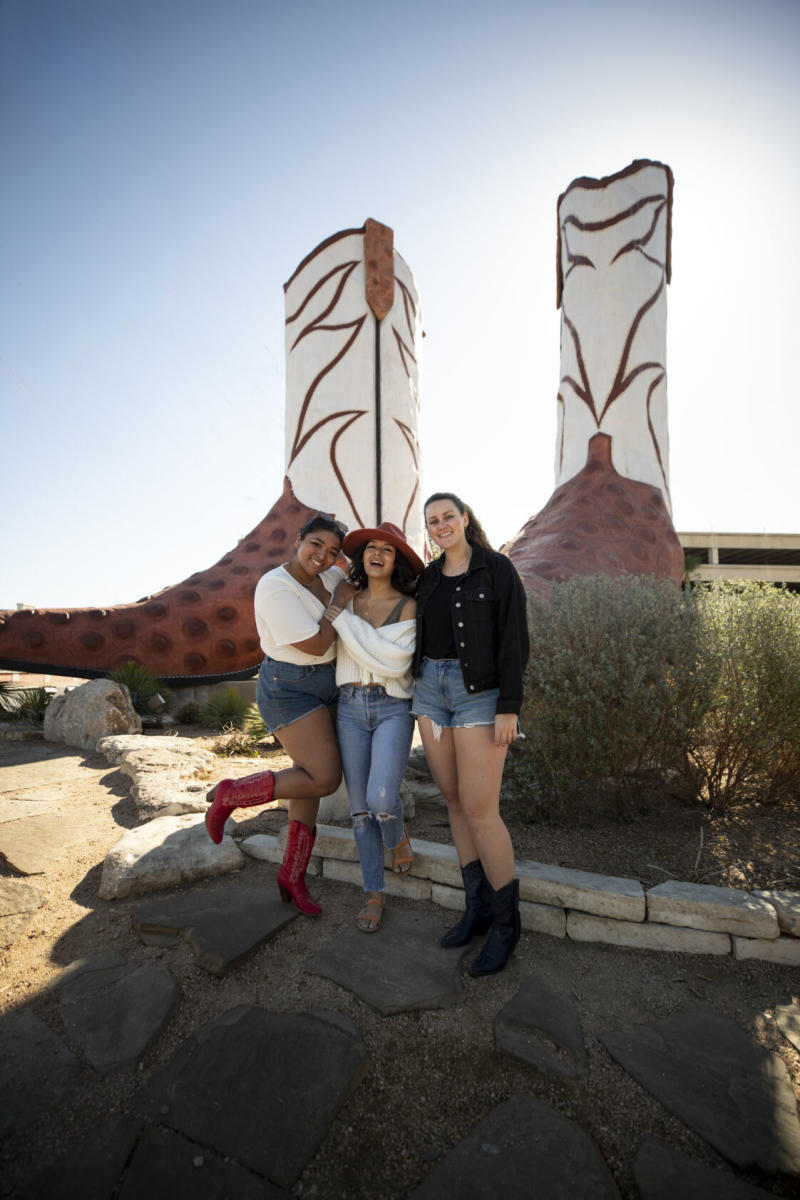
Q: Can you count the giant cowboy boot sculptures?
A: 2